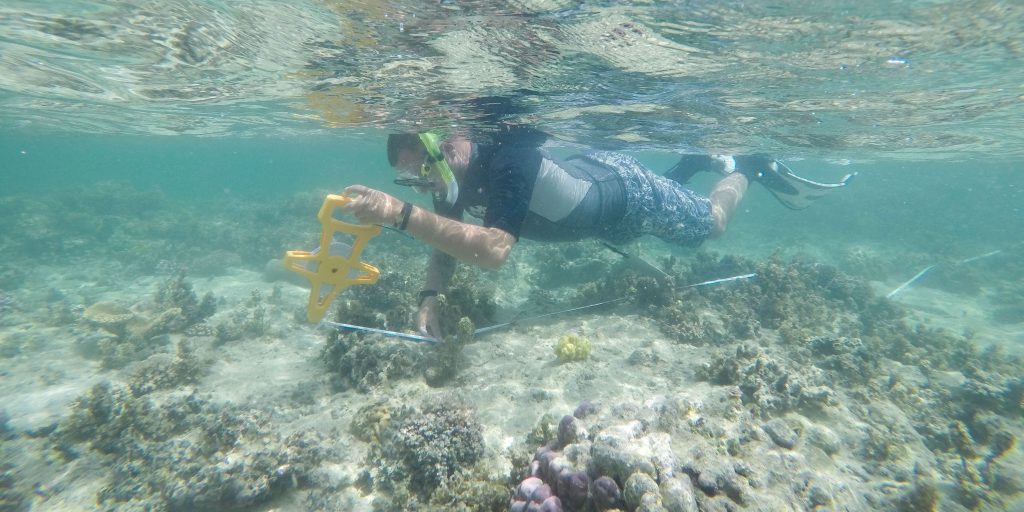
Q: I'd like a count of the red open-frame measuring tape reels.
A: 0